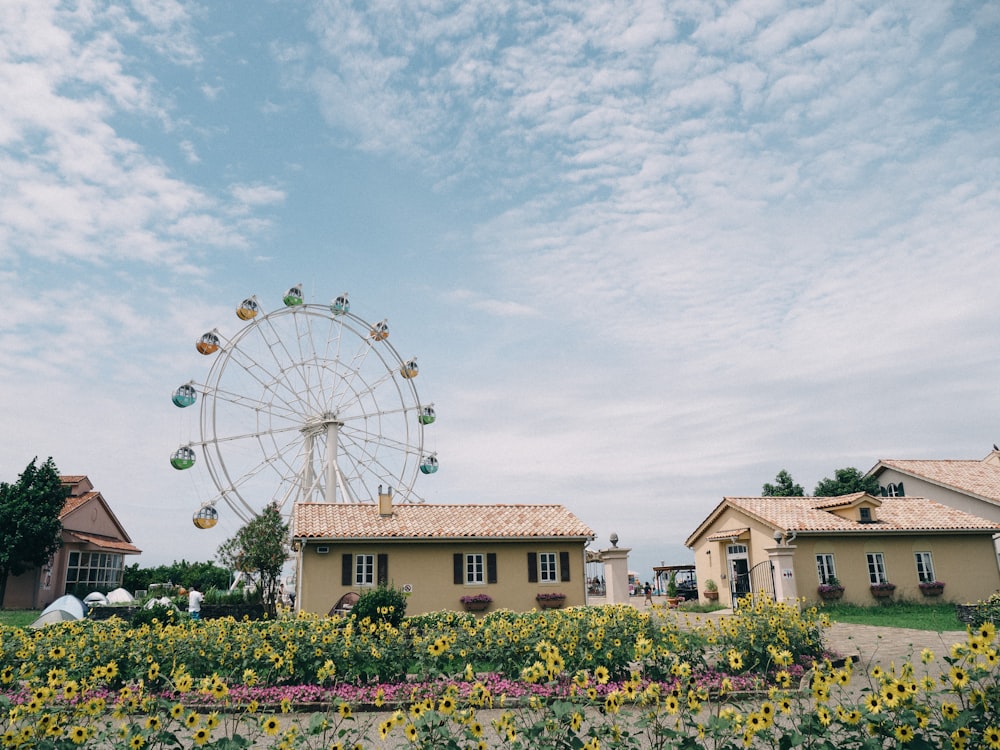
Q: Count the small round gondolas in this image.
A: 11